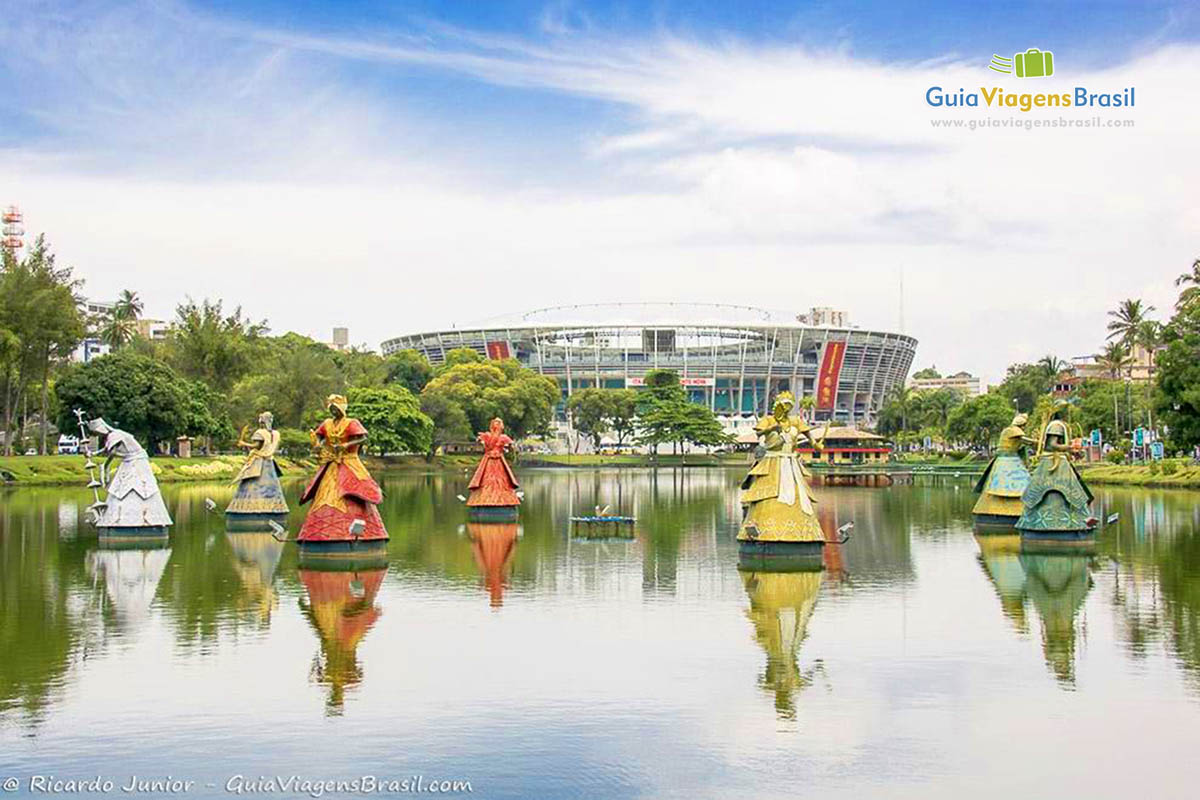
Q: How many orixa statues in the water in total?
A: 7